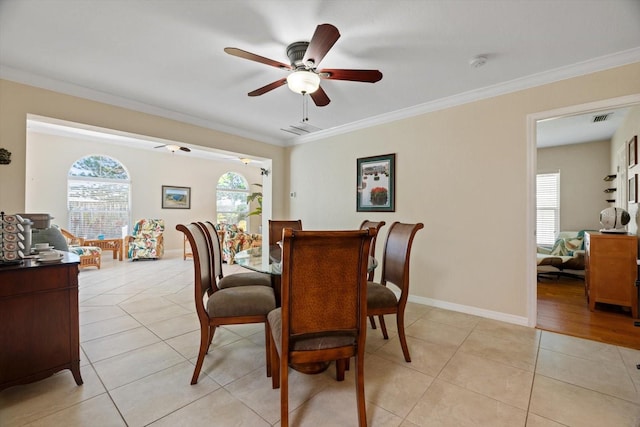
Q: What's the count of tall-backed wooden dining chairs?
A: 6